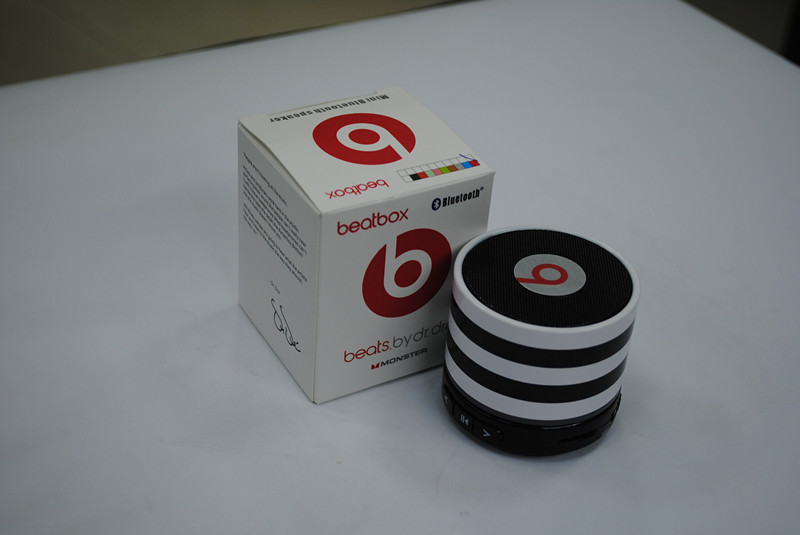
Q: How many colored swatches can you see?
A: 9